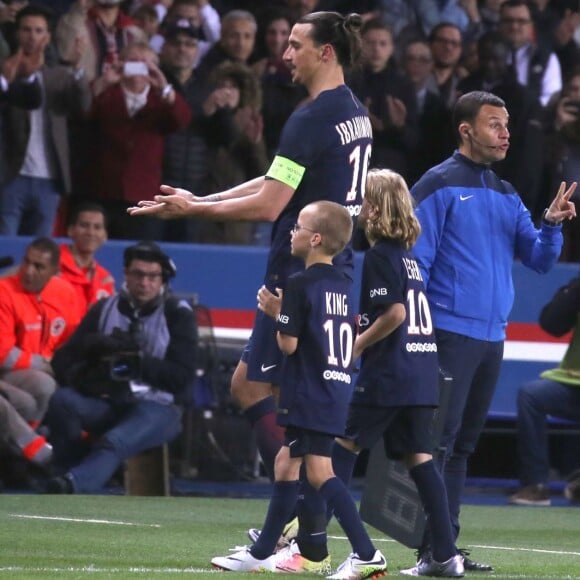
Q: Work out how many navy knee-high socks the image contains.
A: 6